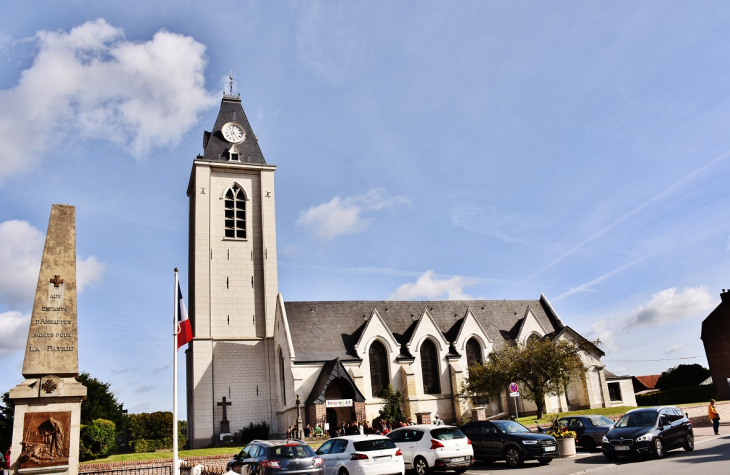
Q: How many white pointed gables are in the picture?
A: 4